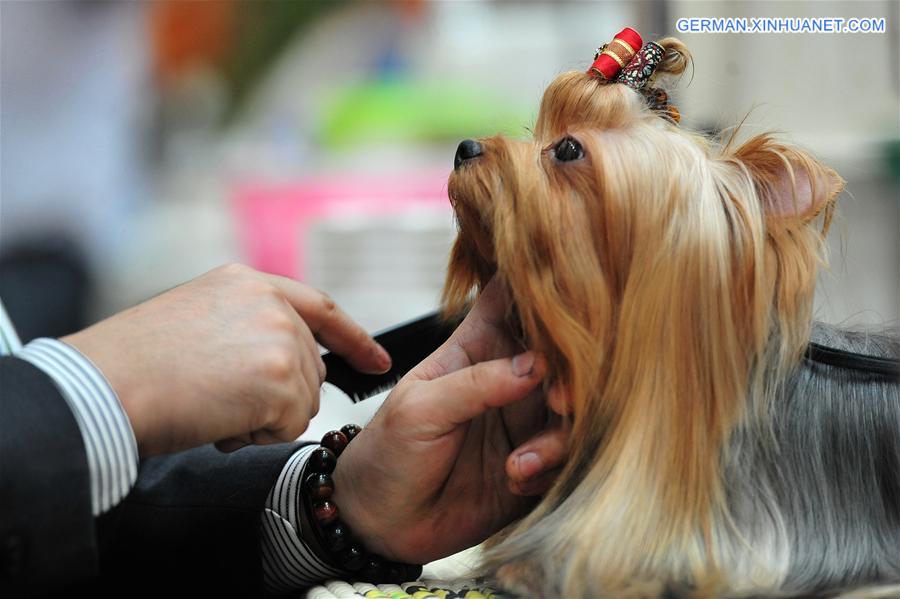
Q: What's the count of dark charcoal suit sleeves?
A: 2